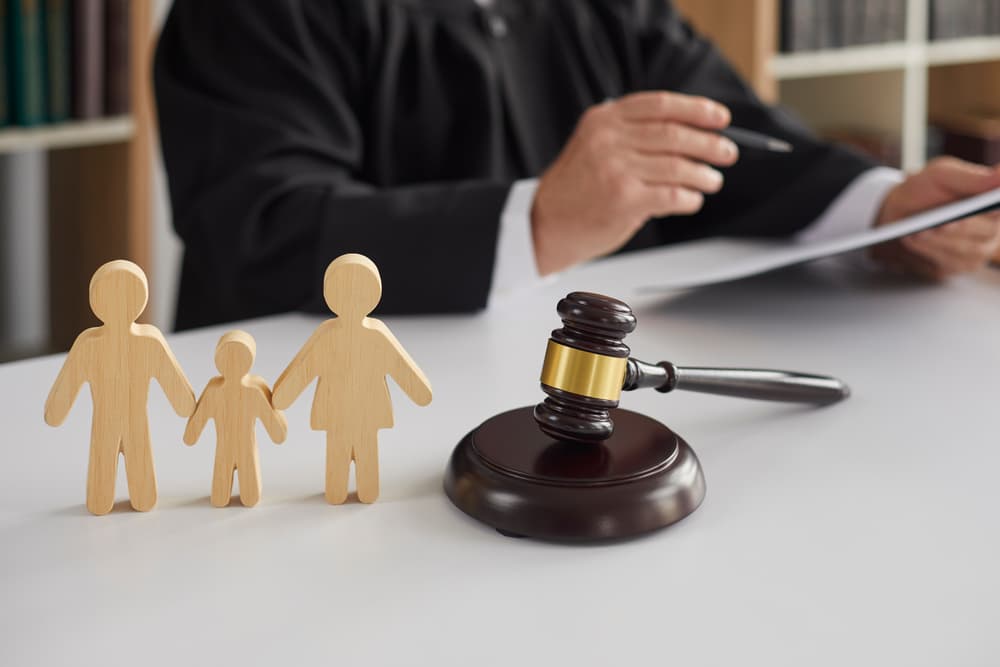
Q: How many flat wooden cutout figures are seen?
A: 3